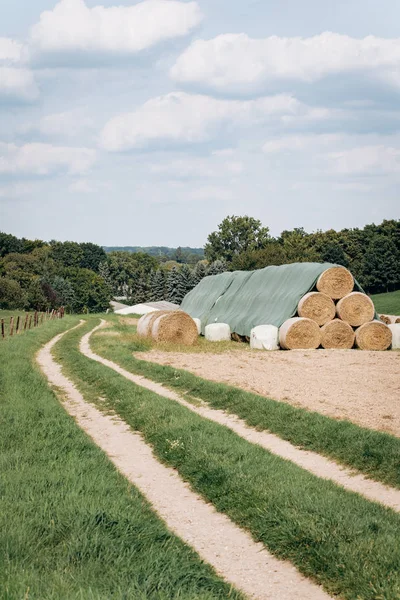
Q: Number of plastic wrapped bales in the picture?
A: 4